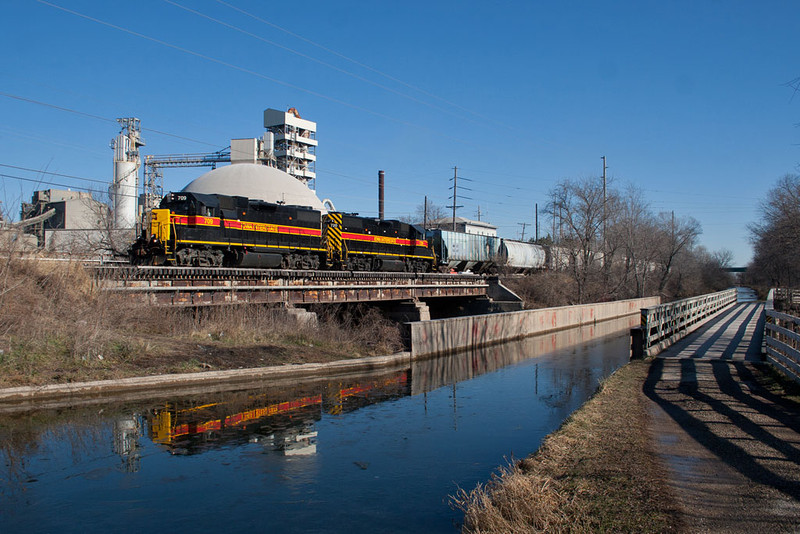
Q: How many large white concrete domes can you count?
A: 1